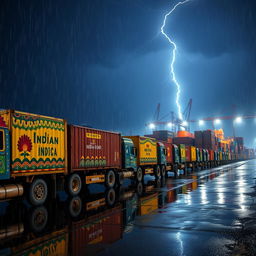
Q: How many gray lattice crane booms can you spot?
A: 2